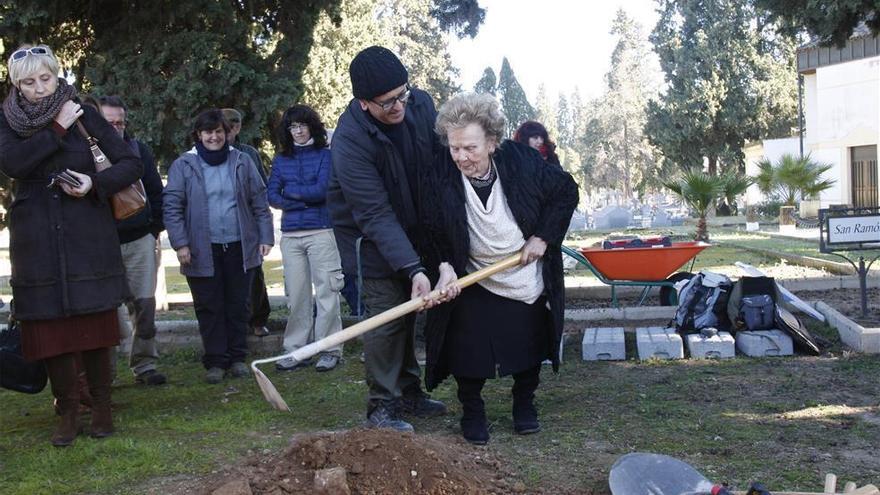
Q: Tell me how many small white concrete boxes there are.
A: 4